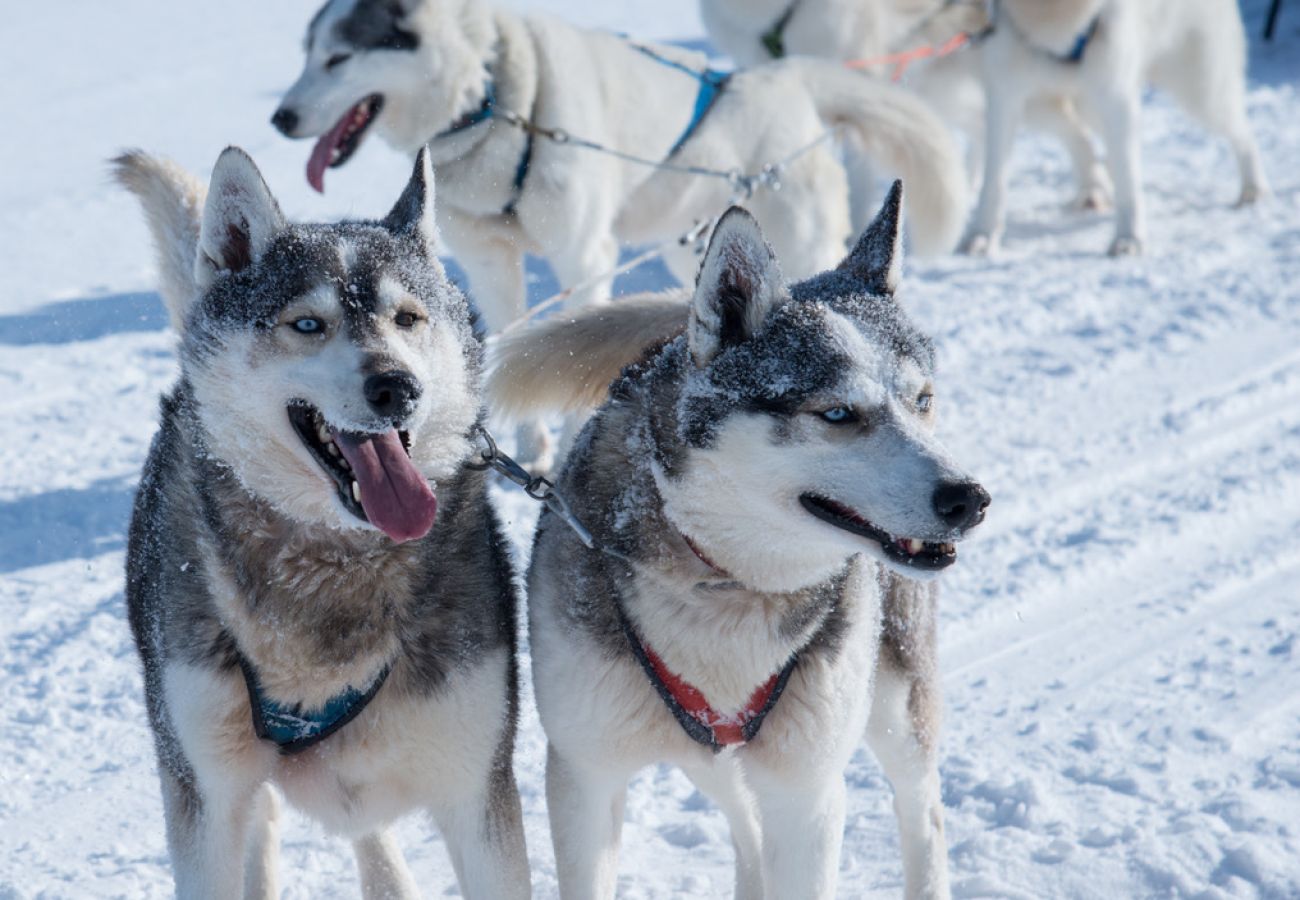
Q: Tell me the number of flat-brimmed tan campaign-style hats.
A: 0